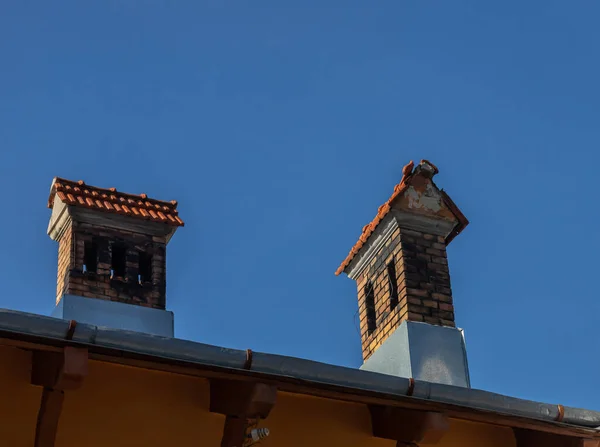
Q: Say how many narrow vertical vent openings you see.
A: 5